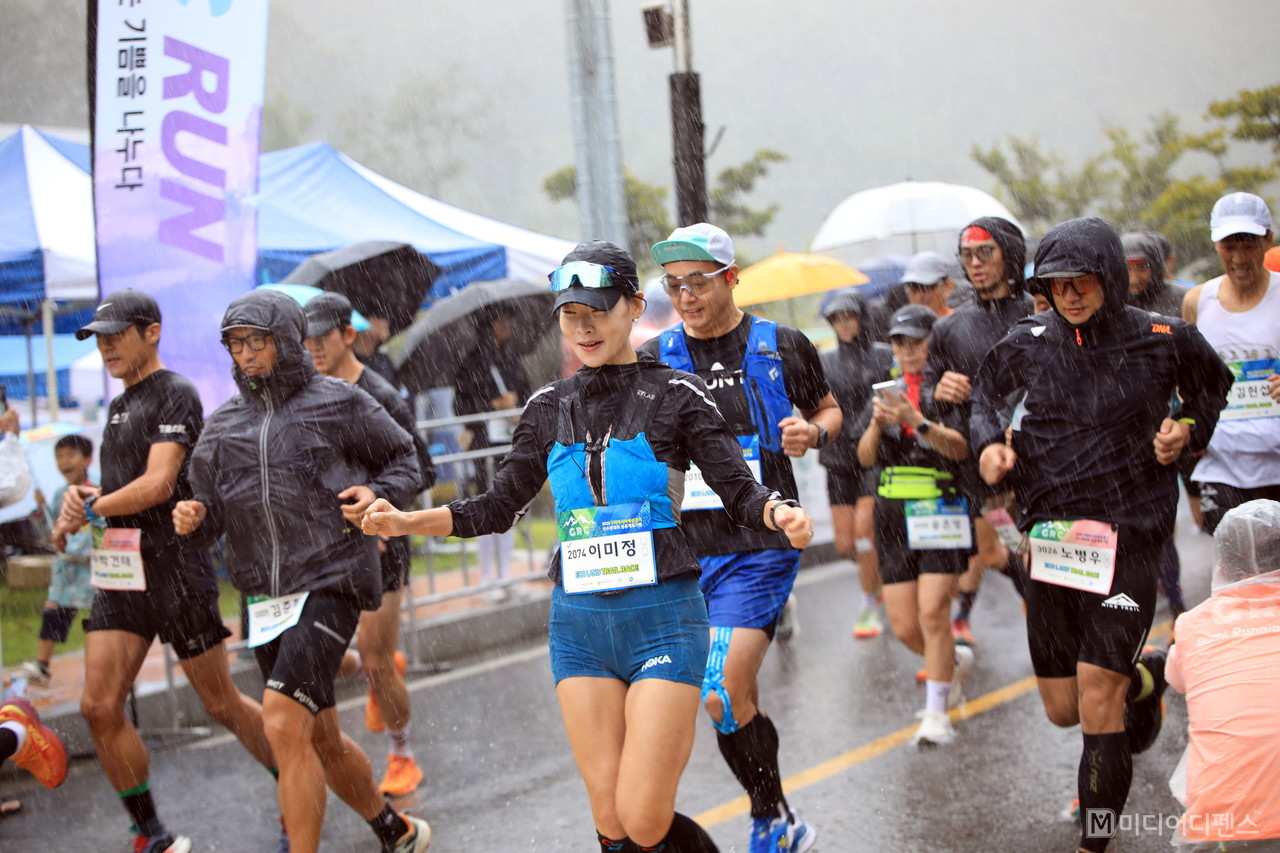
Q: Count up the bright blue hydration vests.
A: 2